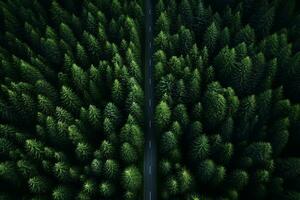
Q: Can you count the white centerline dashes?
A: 10